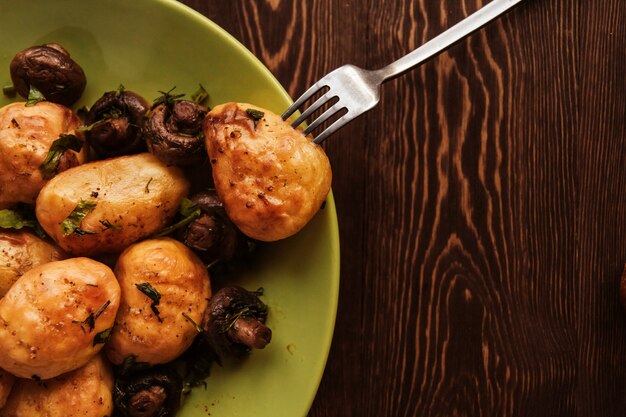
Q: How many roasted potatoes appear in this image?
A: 8